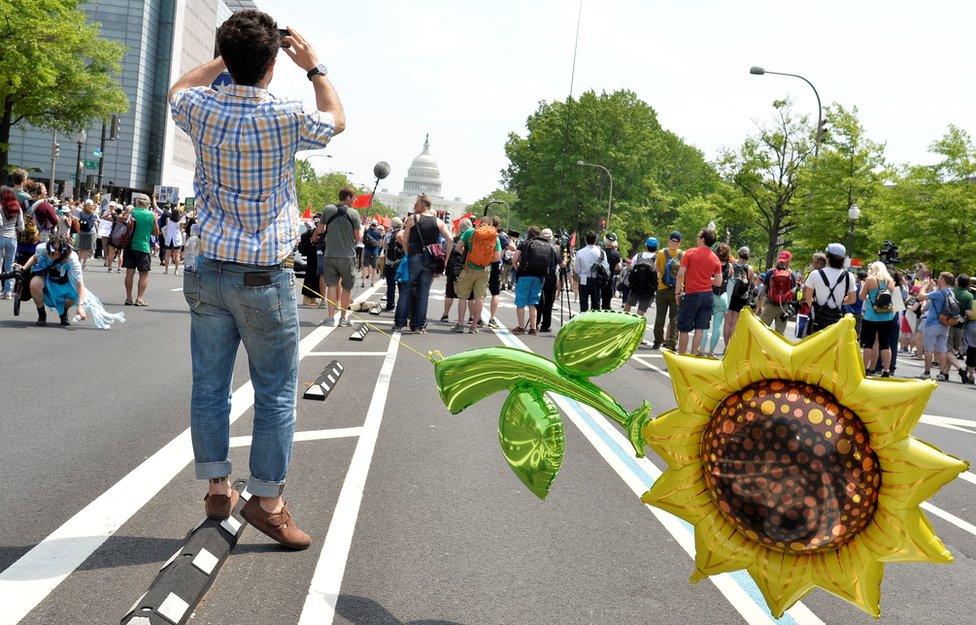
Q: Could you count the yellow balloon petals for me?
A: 11